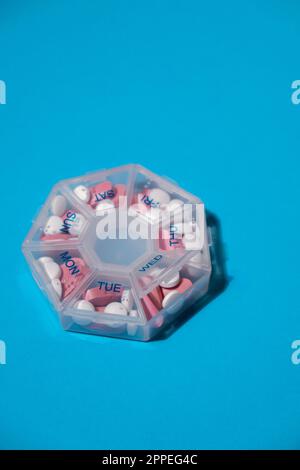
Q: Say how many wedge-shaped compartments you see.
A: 7